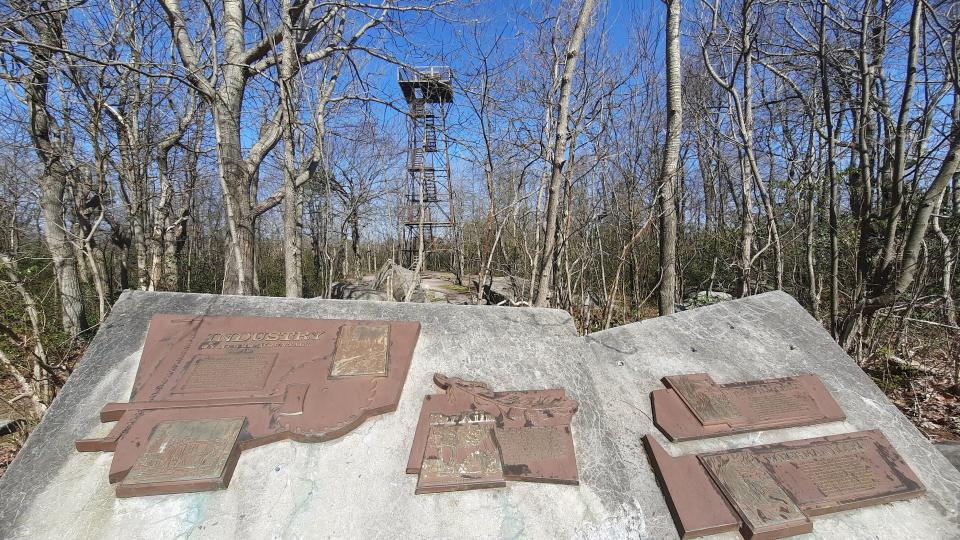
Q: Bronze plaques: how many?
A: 4